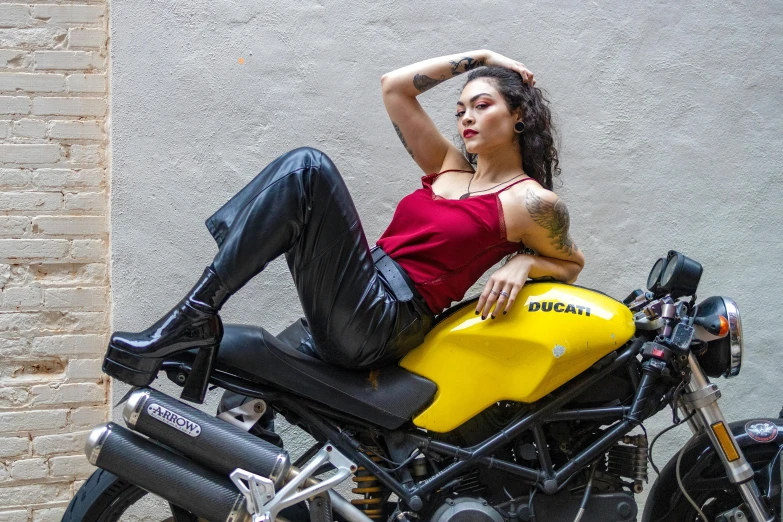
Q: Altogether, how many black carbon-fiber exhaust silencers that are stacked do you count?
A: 2